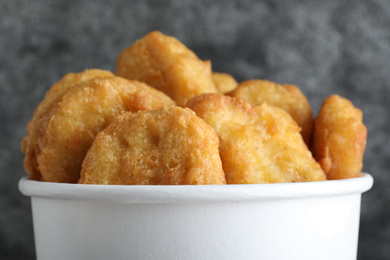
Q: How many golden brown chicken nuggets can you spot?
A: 8